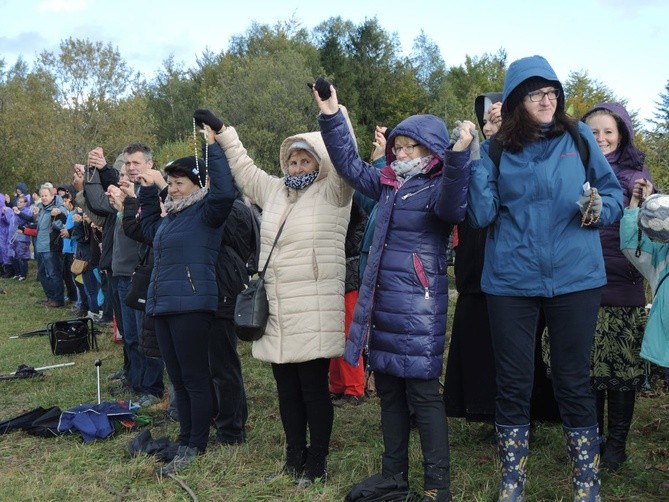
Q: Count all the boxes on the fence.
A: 0